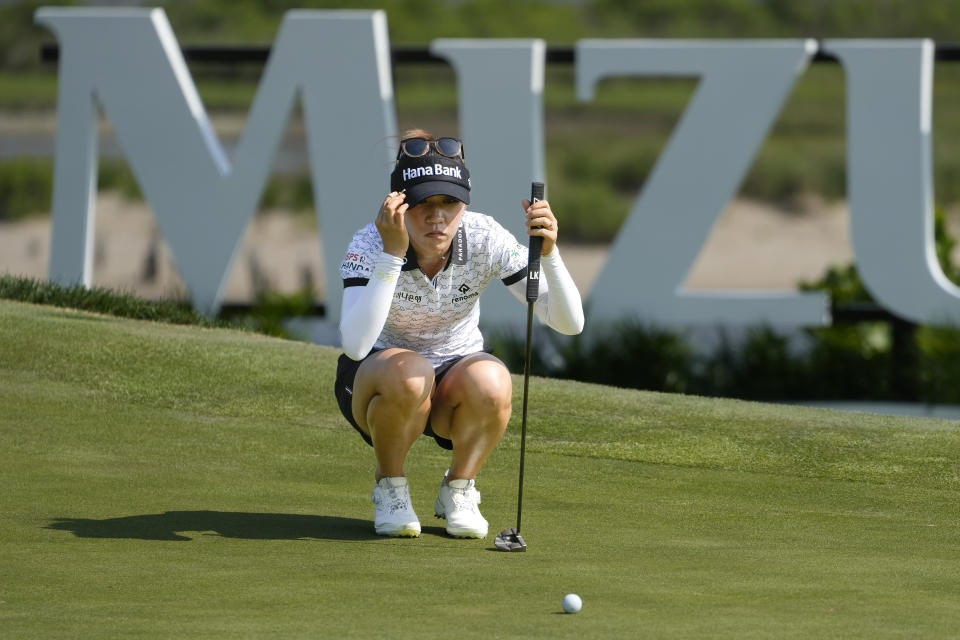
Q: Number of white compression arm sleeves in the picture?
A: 2